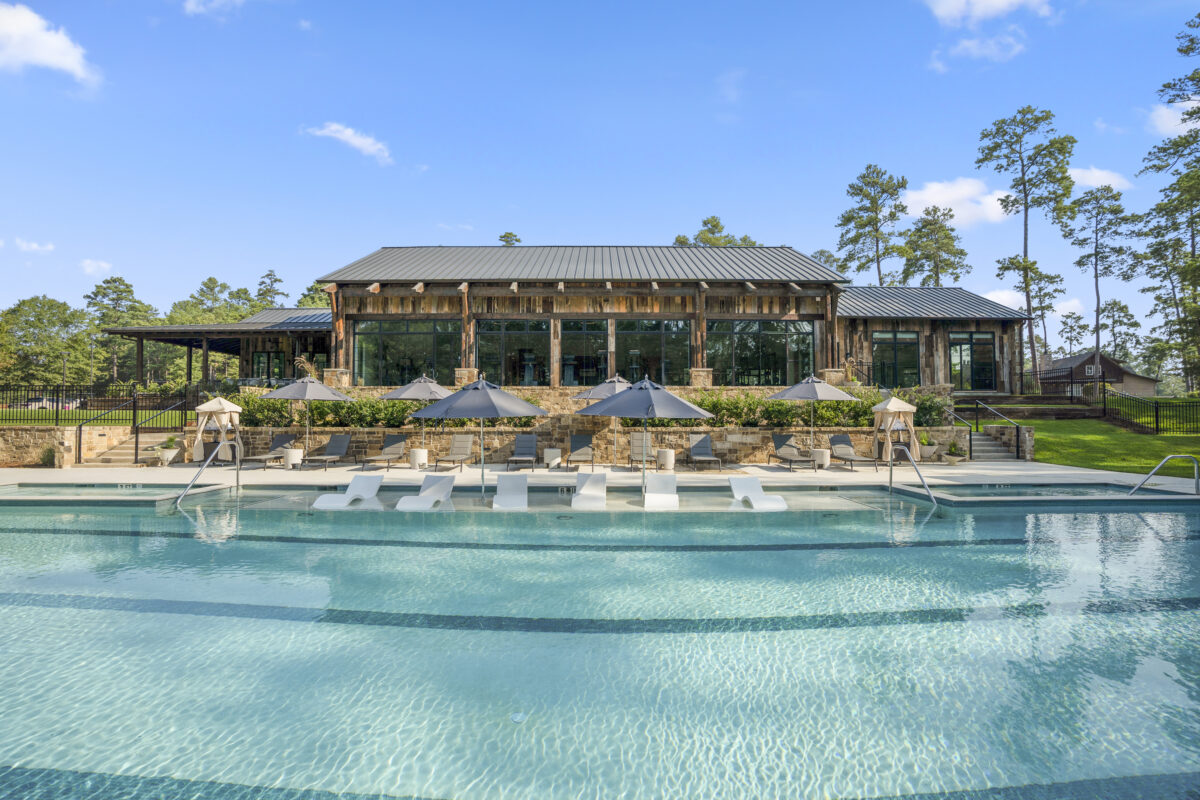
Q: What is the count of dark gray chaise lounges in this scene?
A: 10